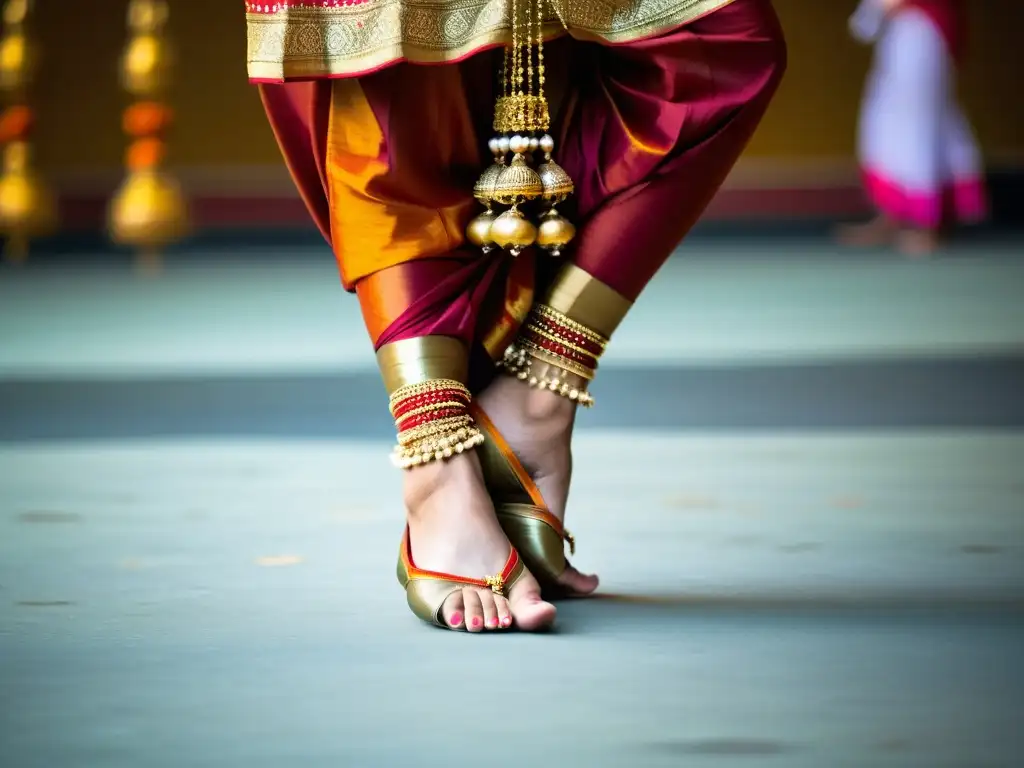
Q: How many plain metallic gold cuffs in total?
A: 2